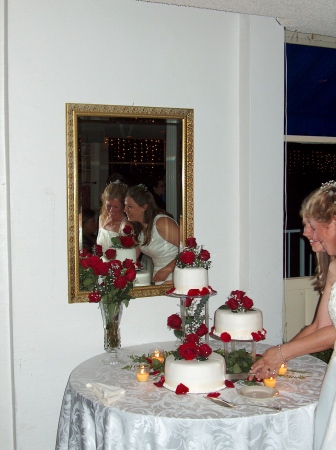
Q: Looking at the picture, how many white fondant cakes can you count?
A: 3